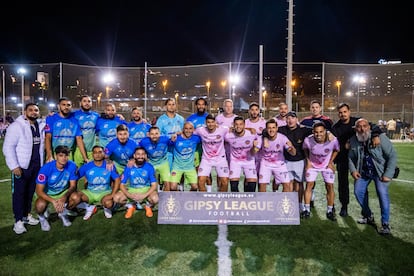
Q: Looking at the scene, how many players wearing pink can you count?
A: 7